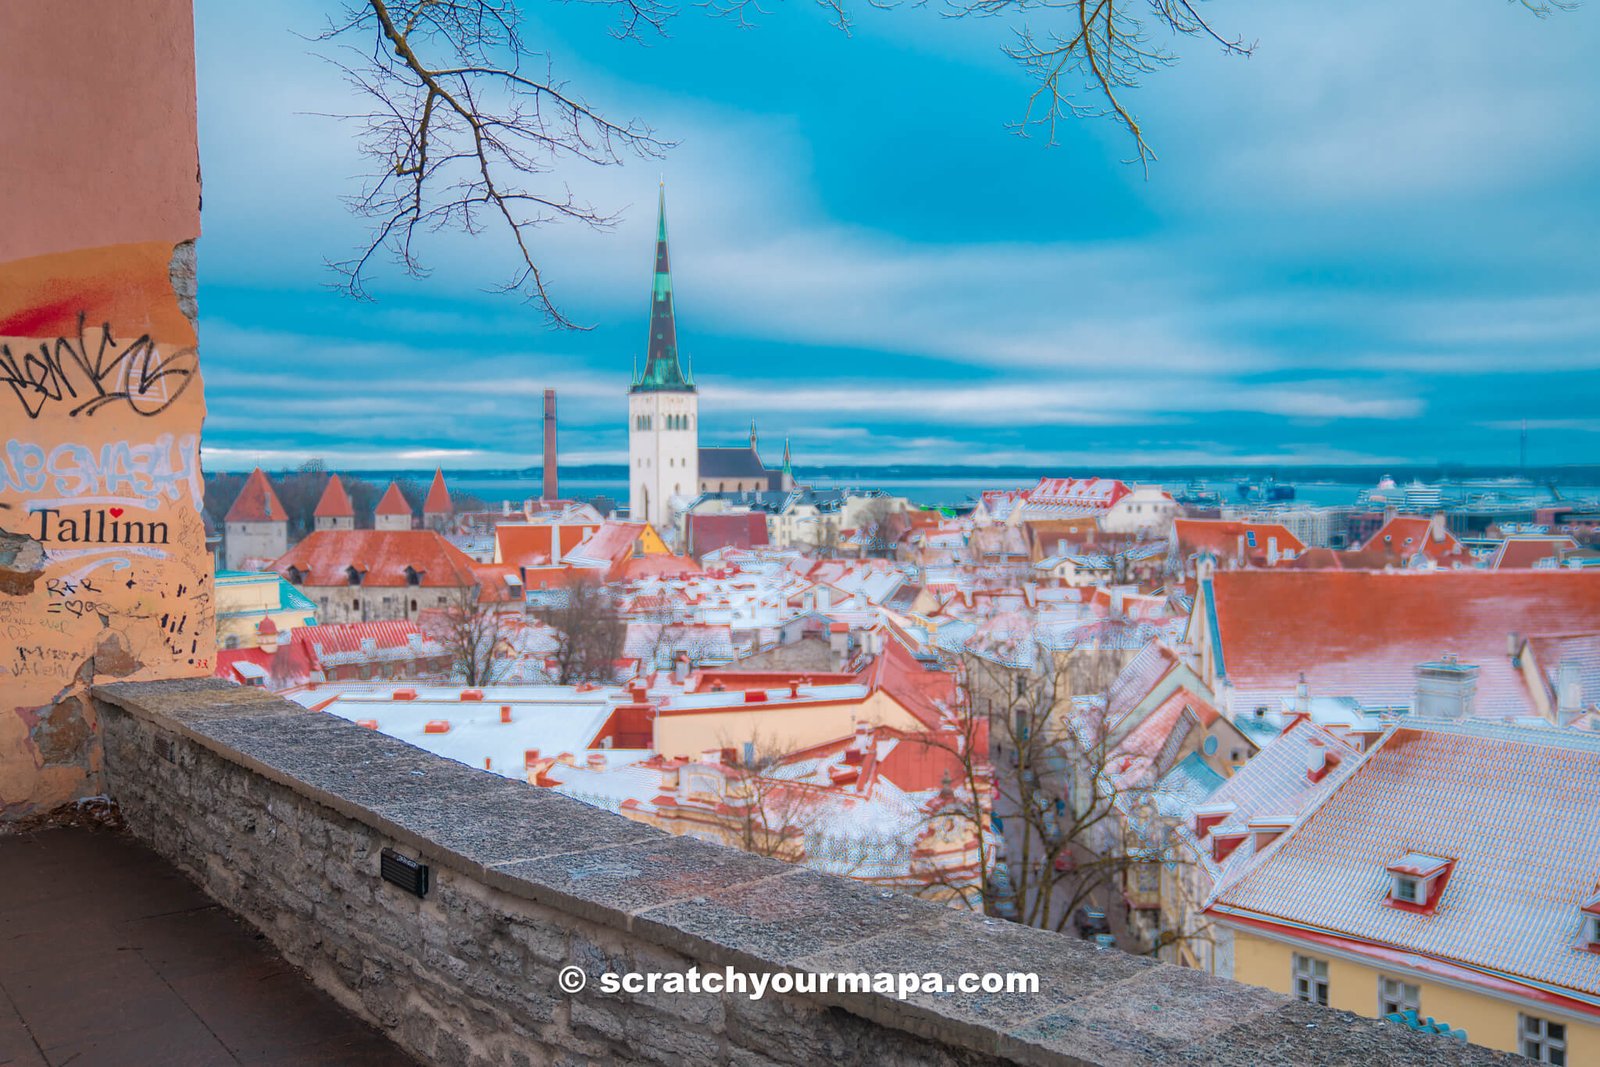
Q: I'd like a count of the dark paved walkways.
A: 1